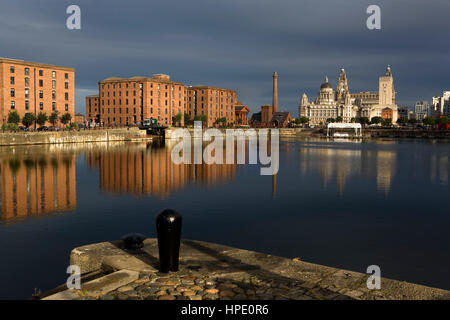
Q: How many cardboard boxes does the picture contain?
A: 0